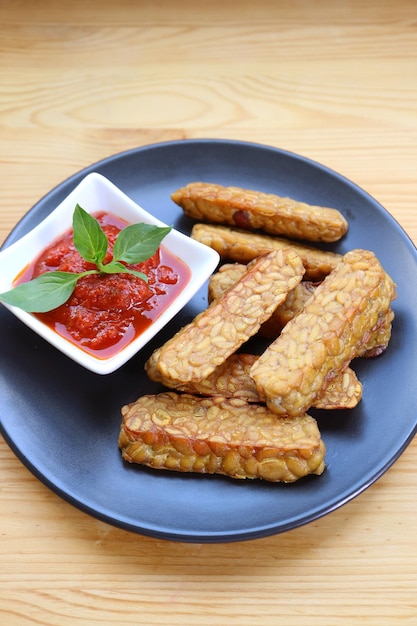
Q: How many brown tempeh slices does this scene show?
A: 7